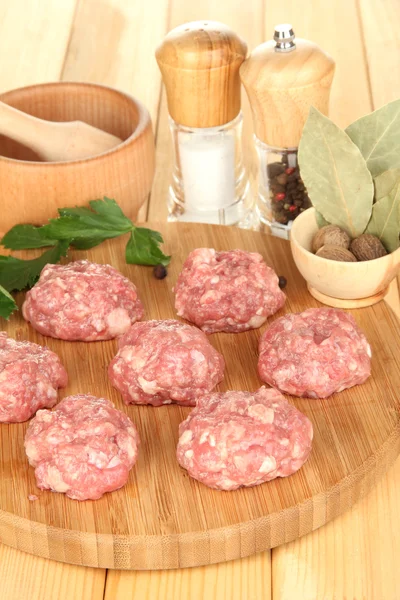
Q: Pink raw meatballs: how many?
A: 7